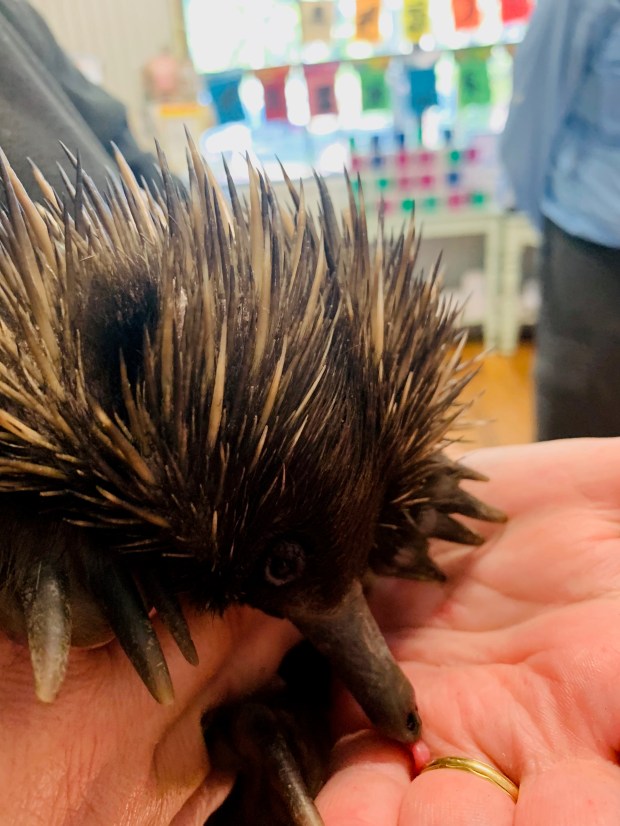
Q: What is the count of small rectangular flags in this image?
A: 11